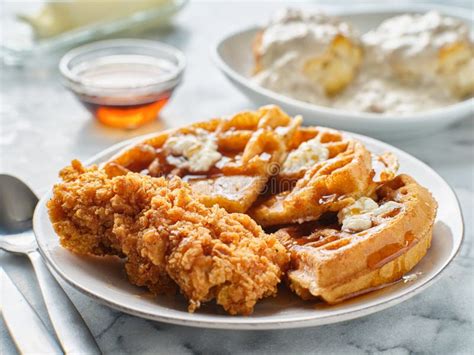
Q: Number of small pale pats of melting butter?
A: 3